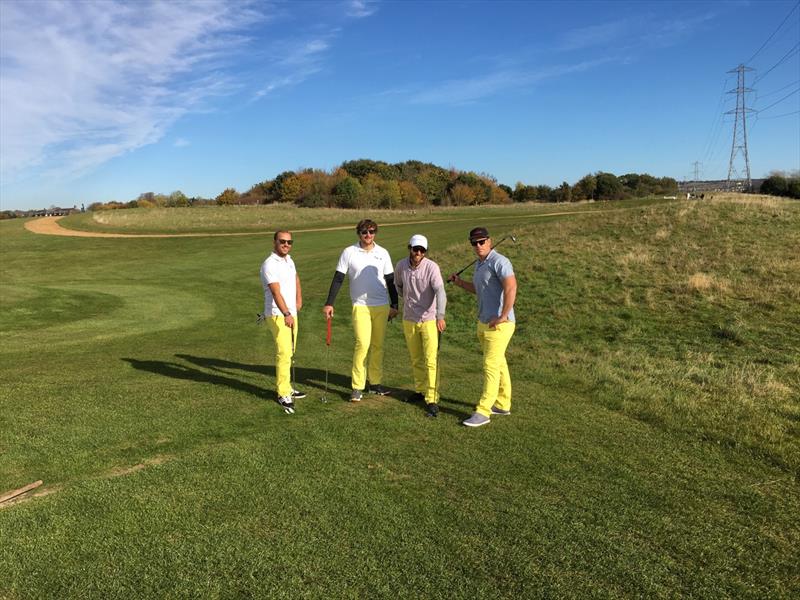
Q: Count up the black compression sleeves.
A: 2